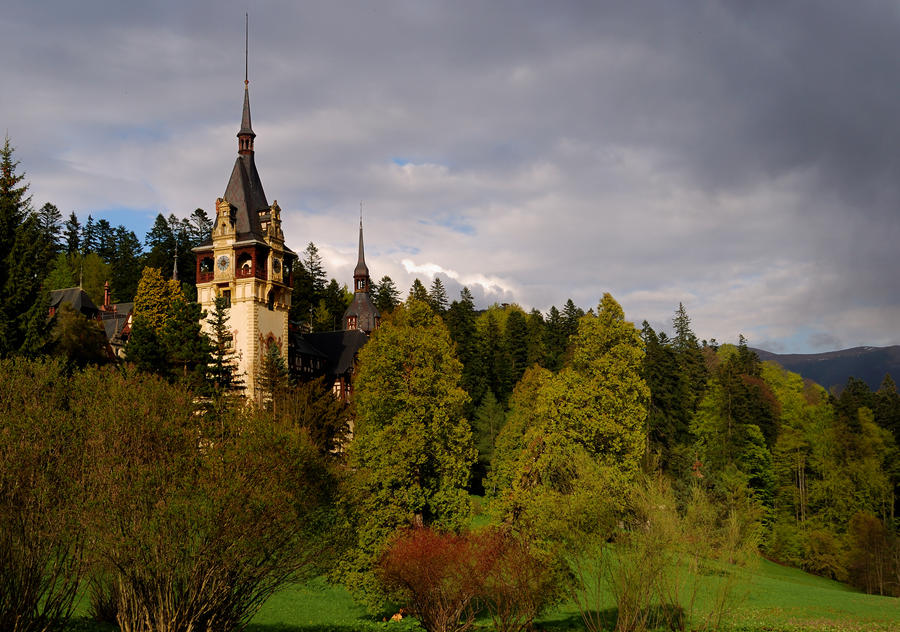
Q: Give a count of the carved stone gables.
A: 2